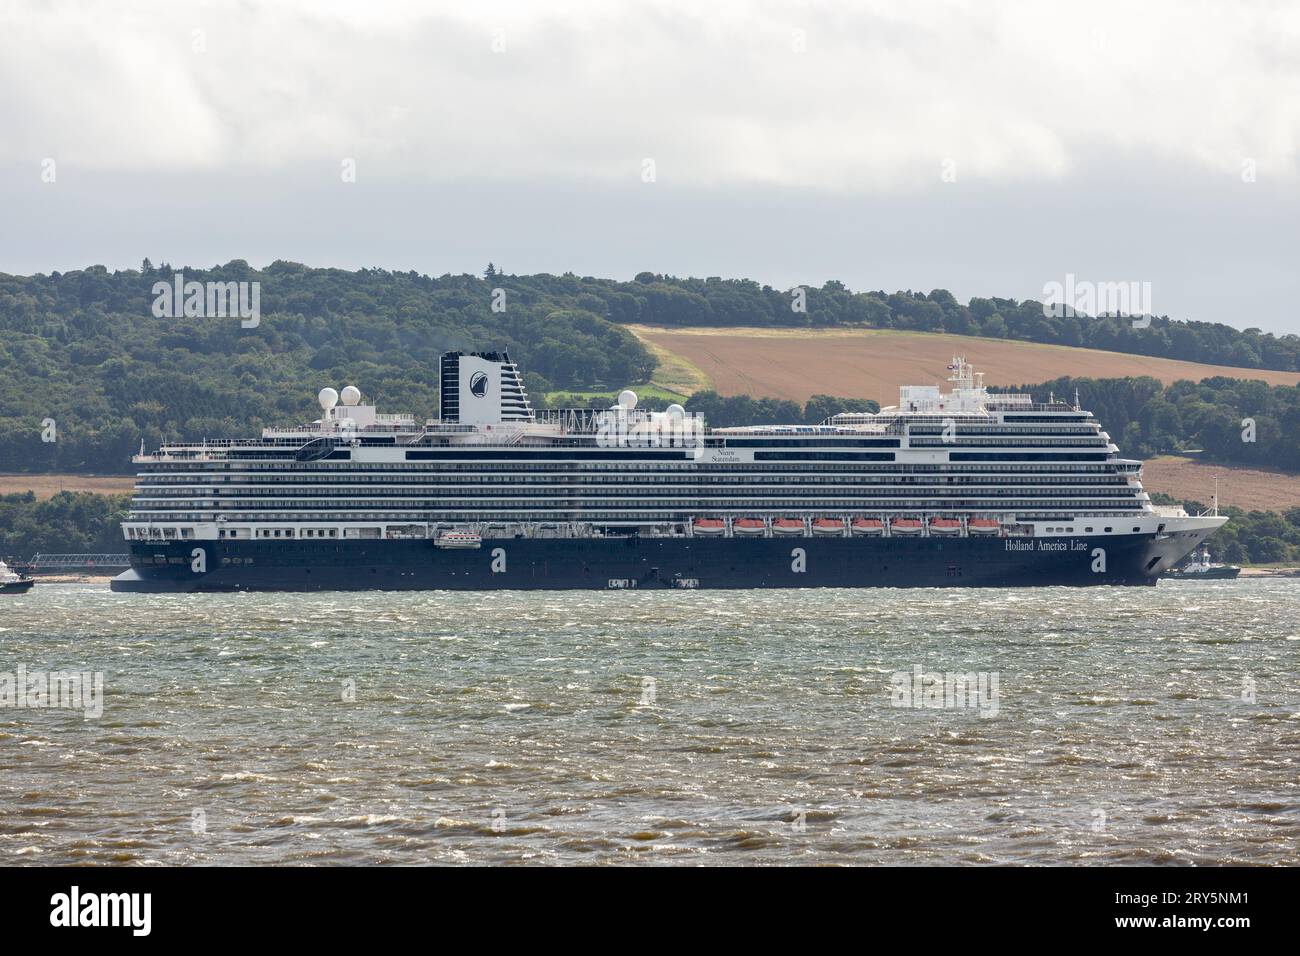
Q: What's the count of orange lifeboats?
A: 8